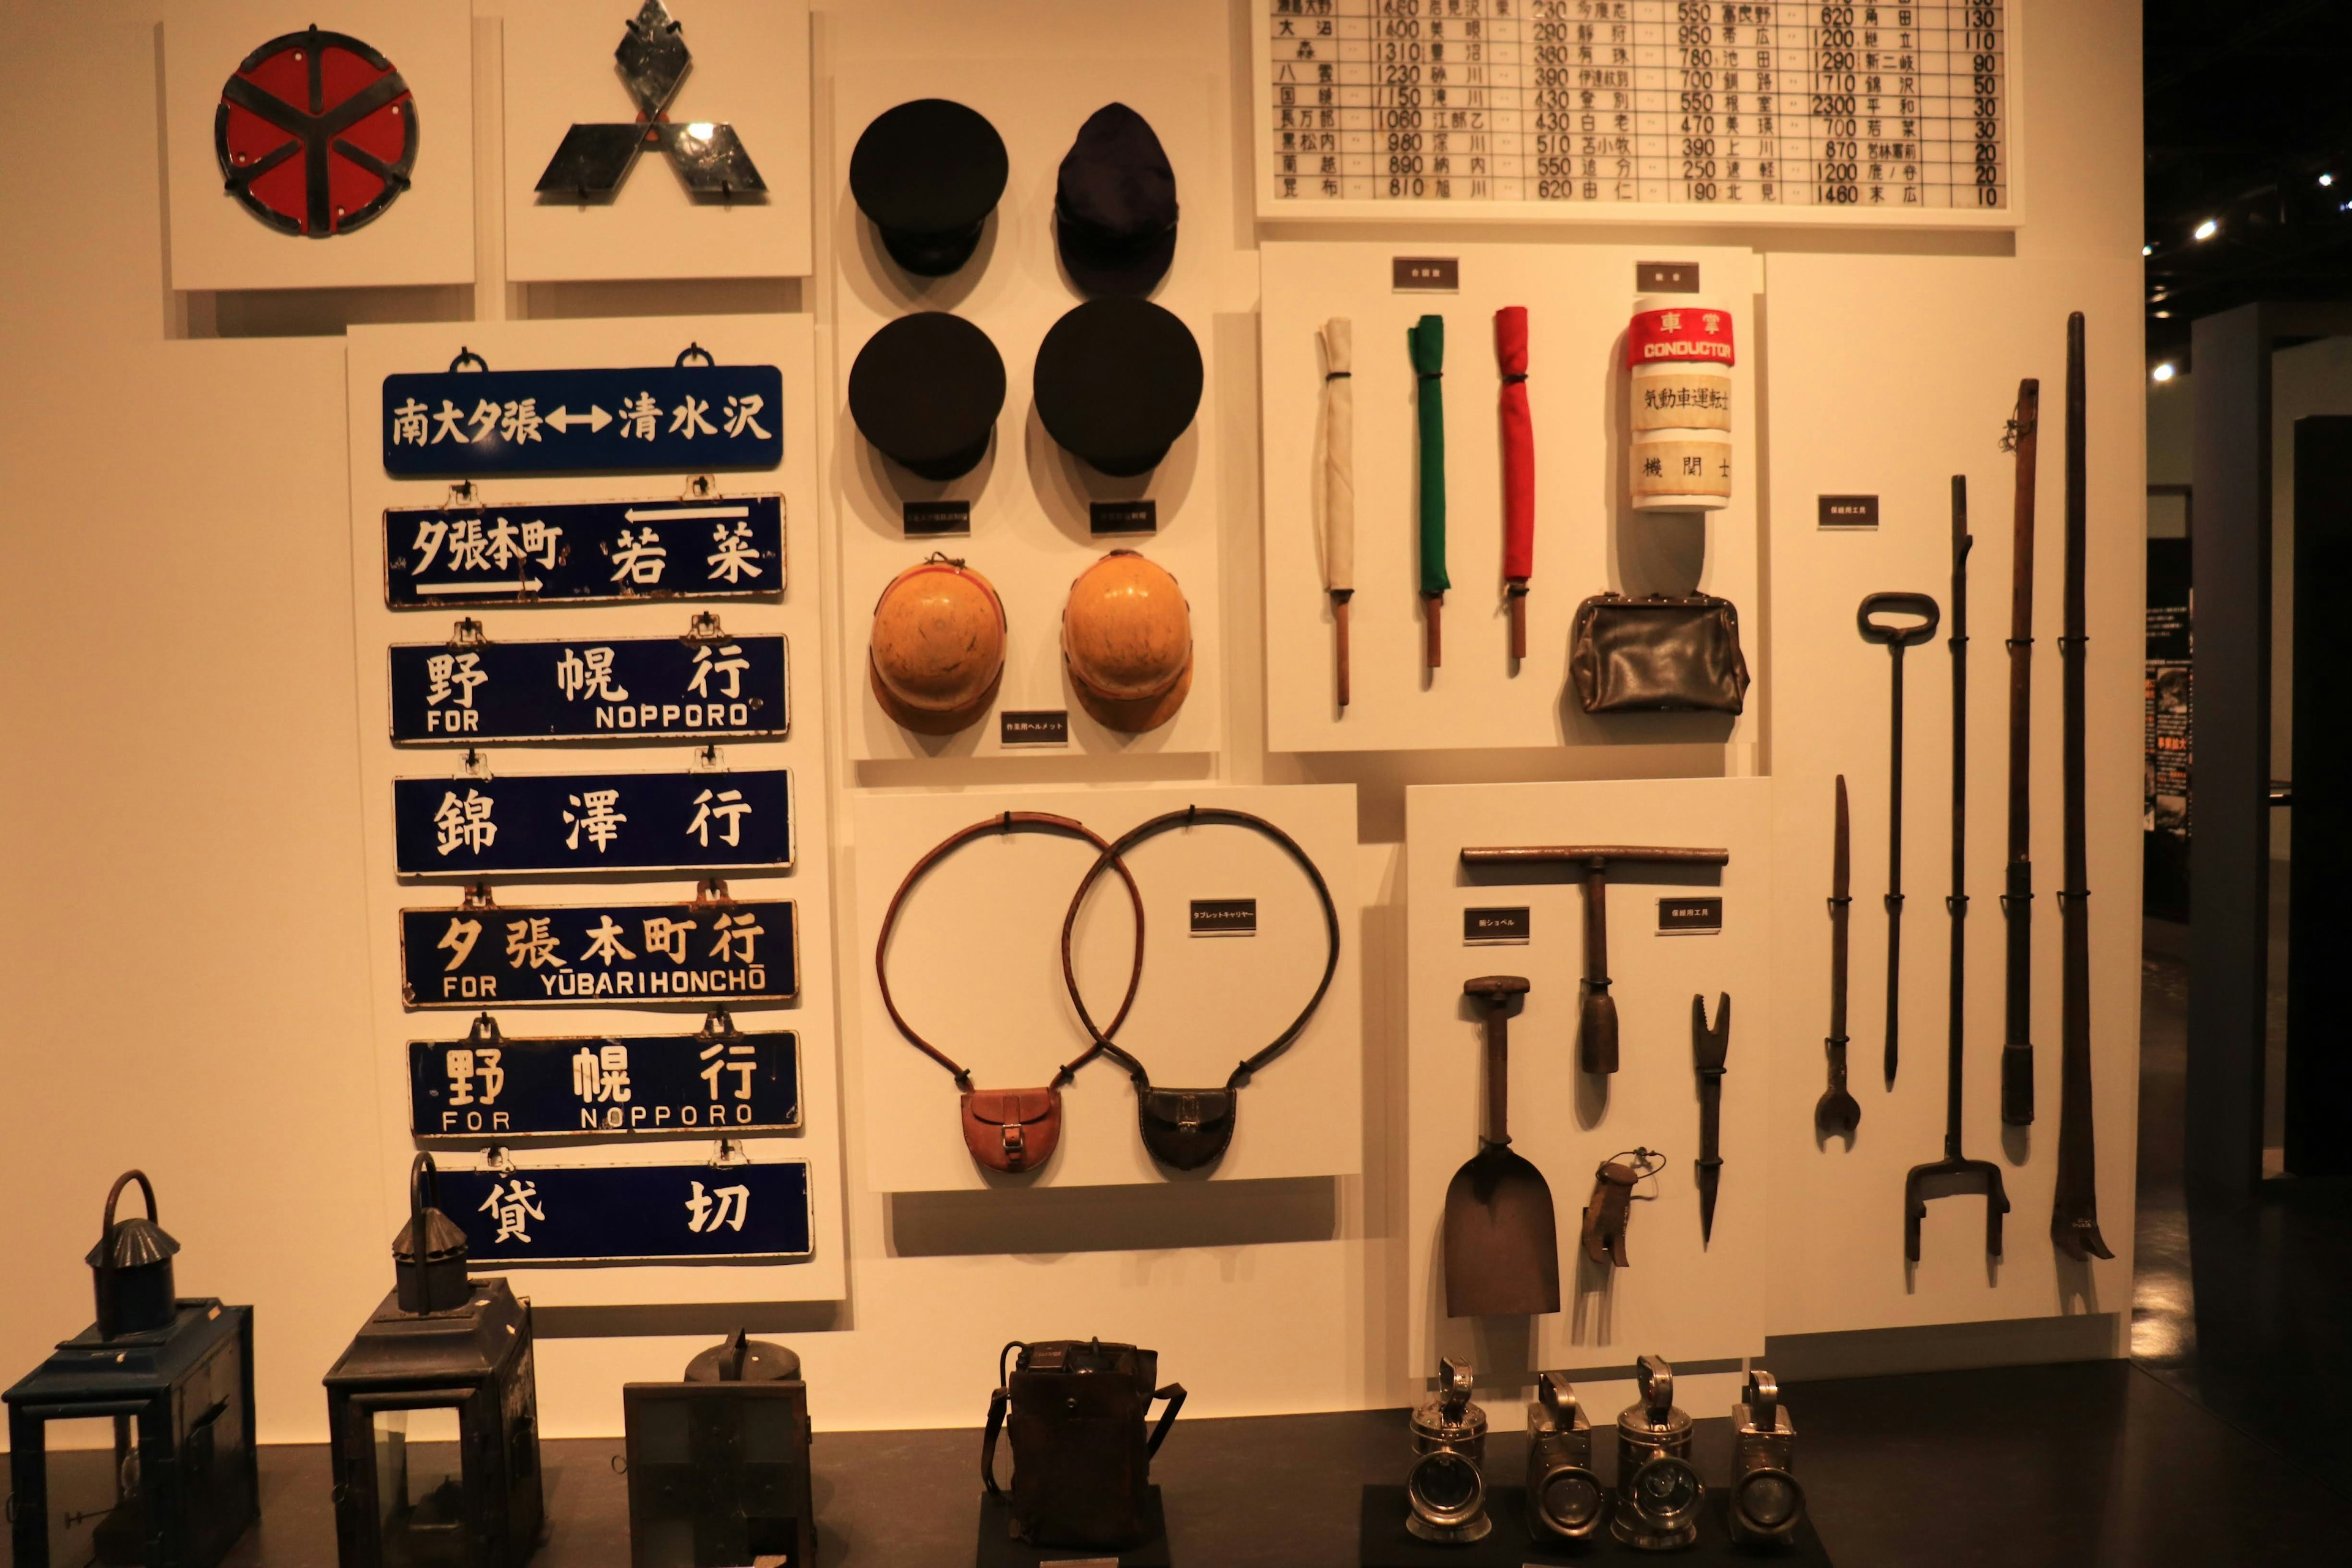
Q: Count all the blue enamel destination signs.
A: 7